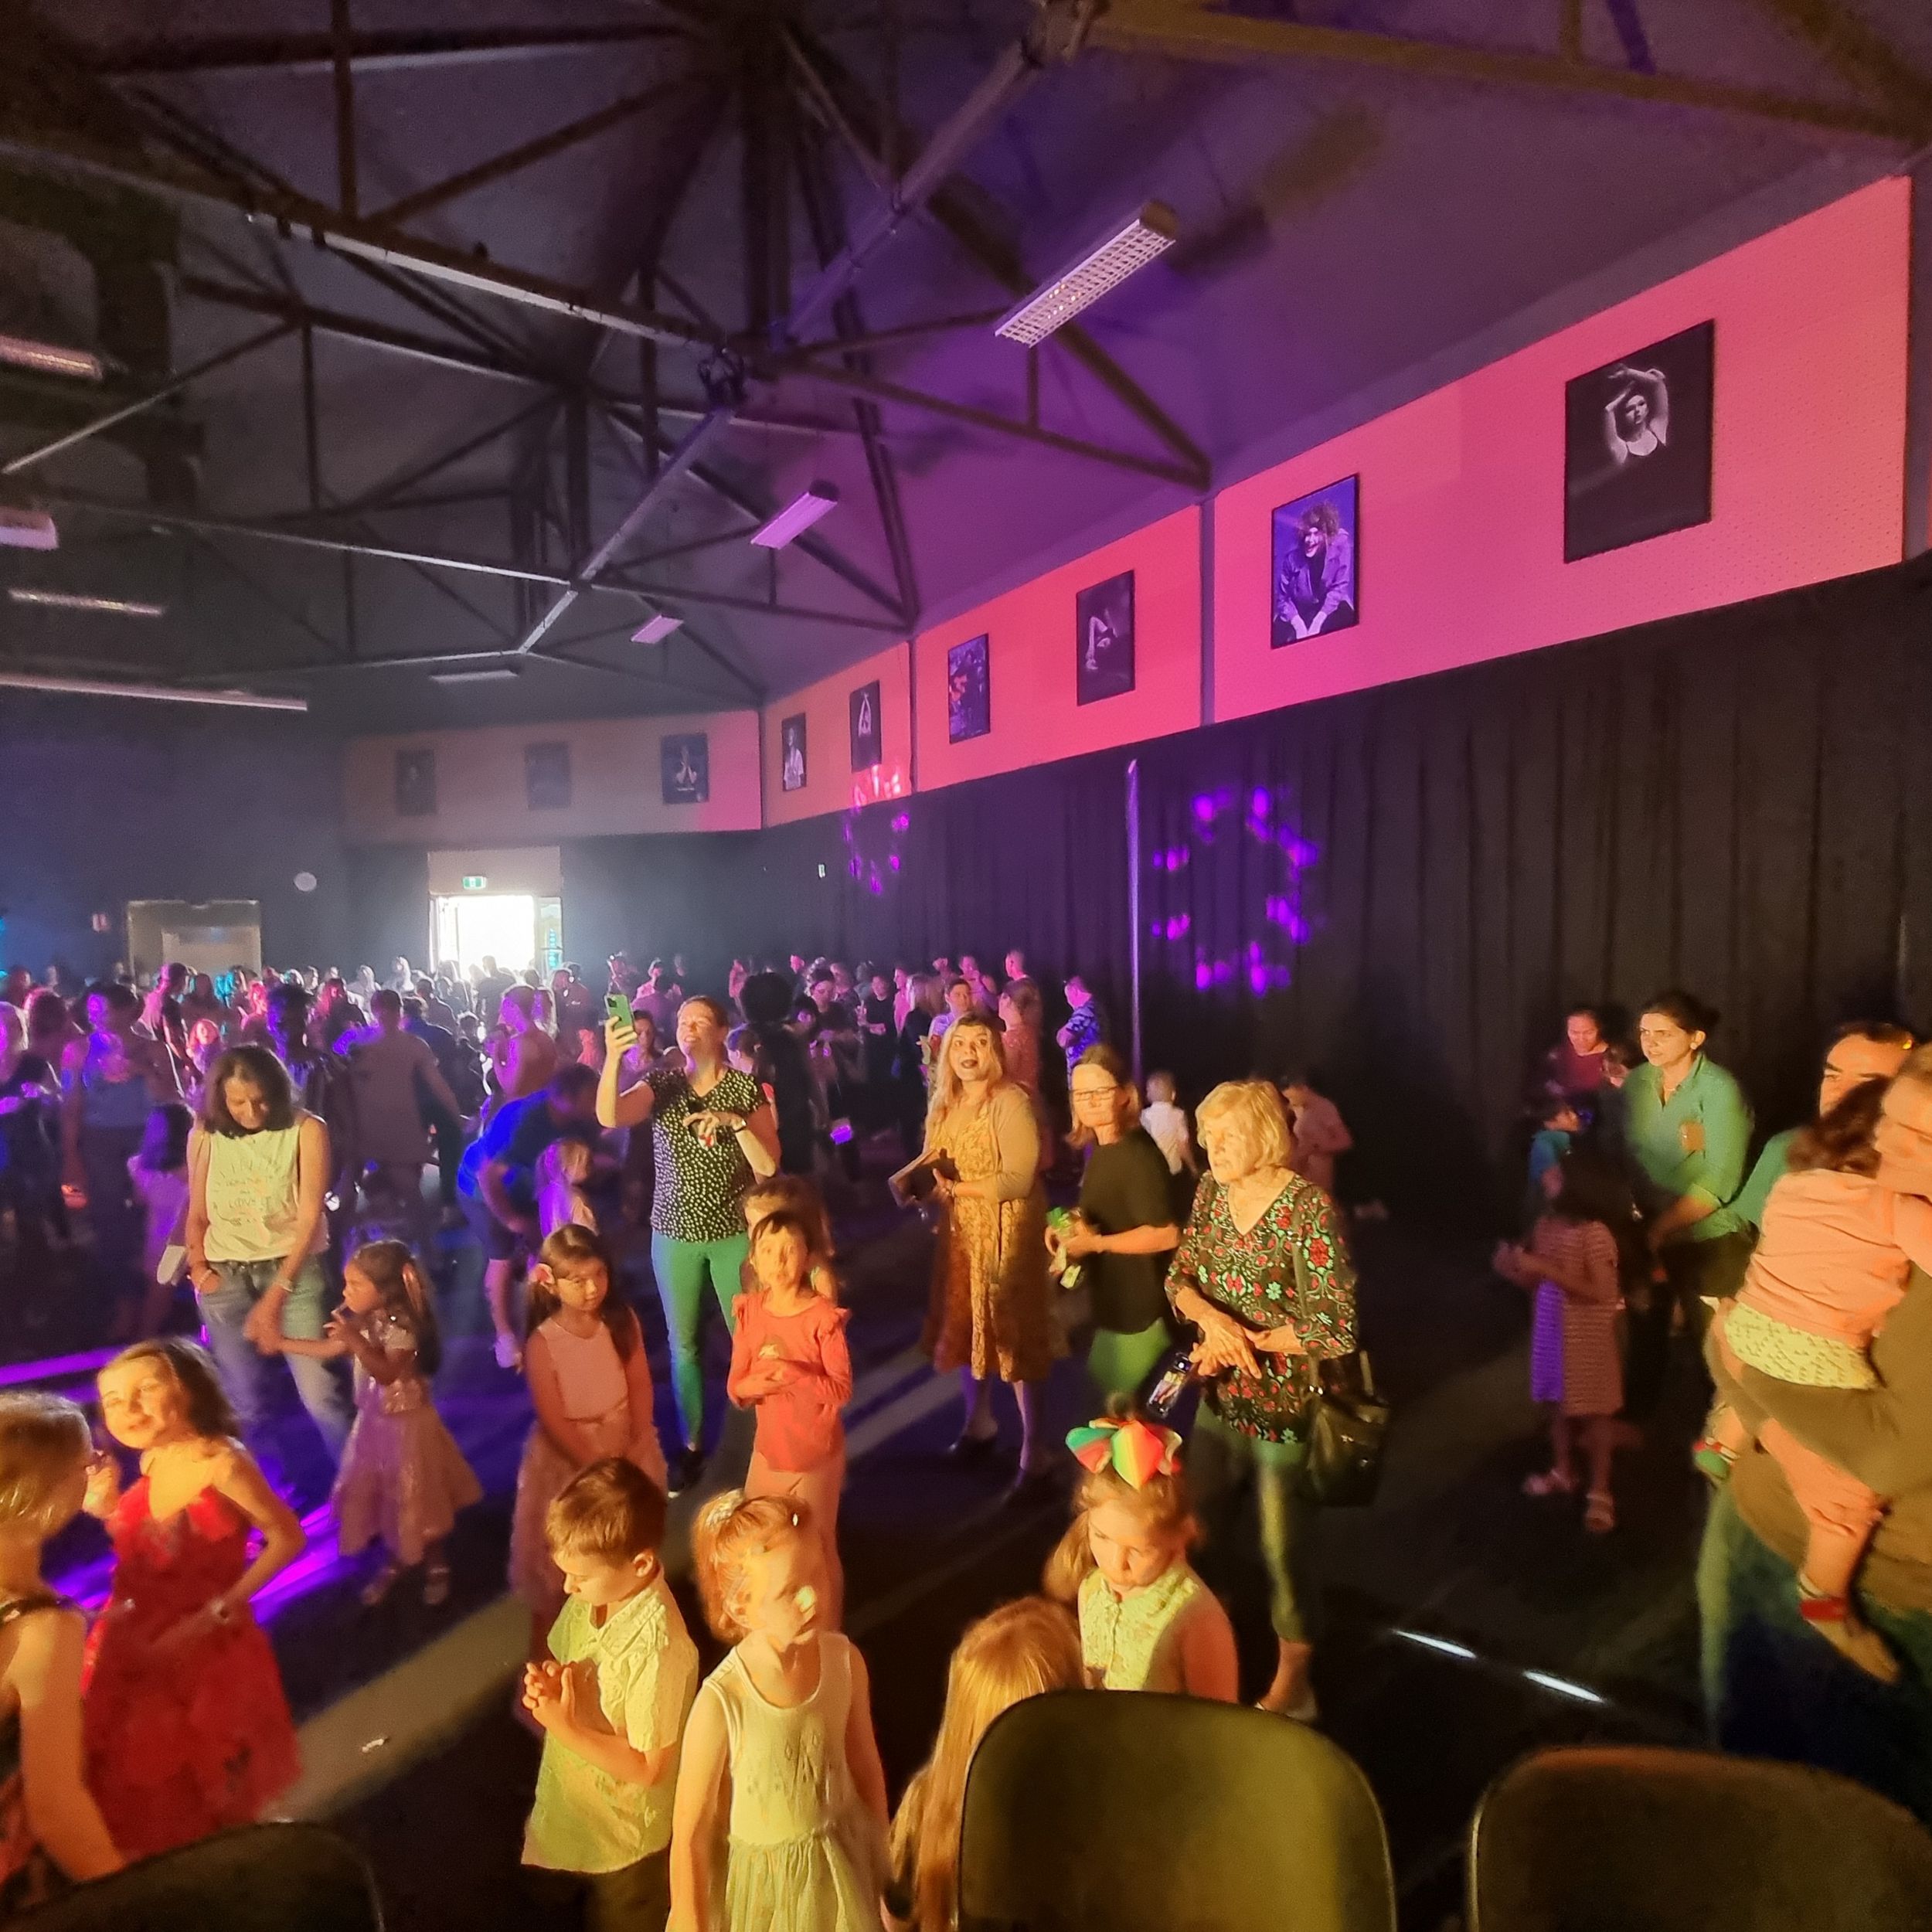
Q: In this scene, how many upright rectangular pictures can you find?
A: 9